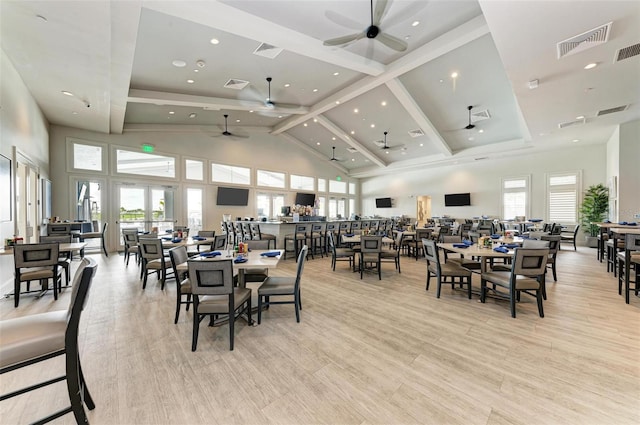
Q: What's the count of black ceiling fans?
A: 6